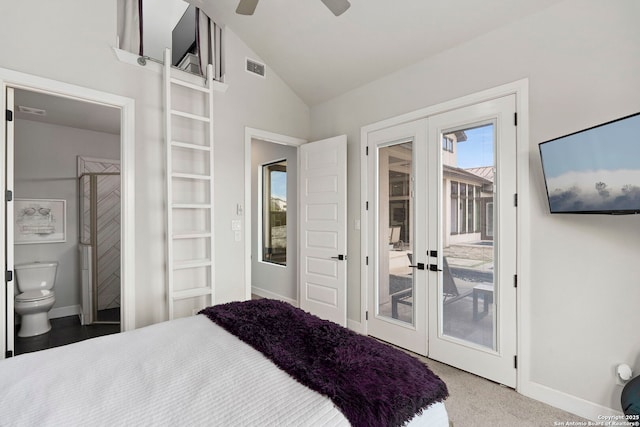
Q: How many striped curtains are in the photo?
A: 2